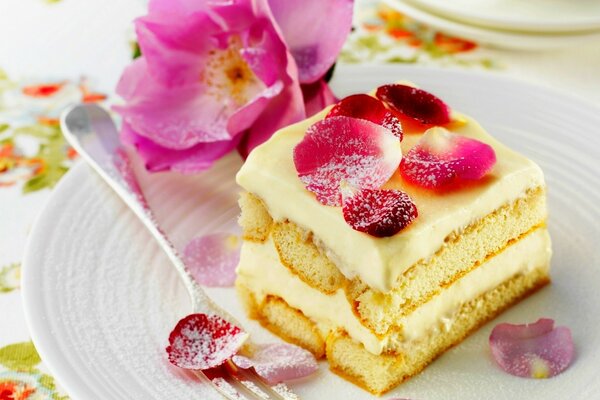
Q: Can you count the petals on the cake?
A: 5